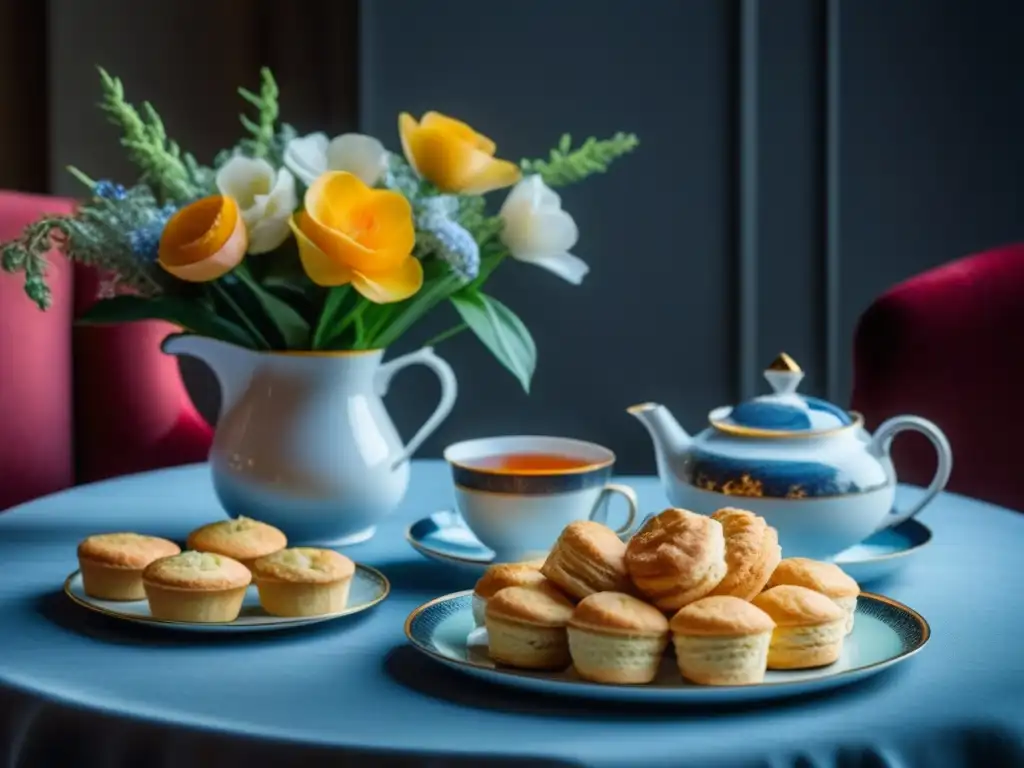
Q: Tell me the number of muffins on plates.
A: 13